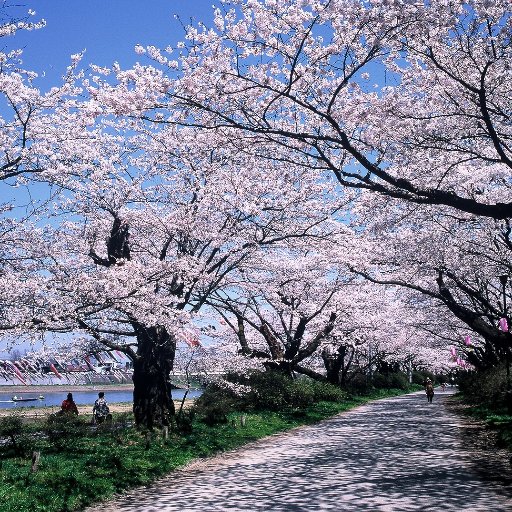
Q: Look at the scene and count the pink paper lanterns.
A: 5